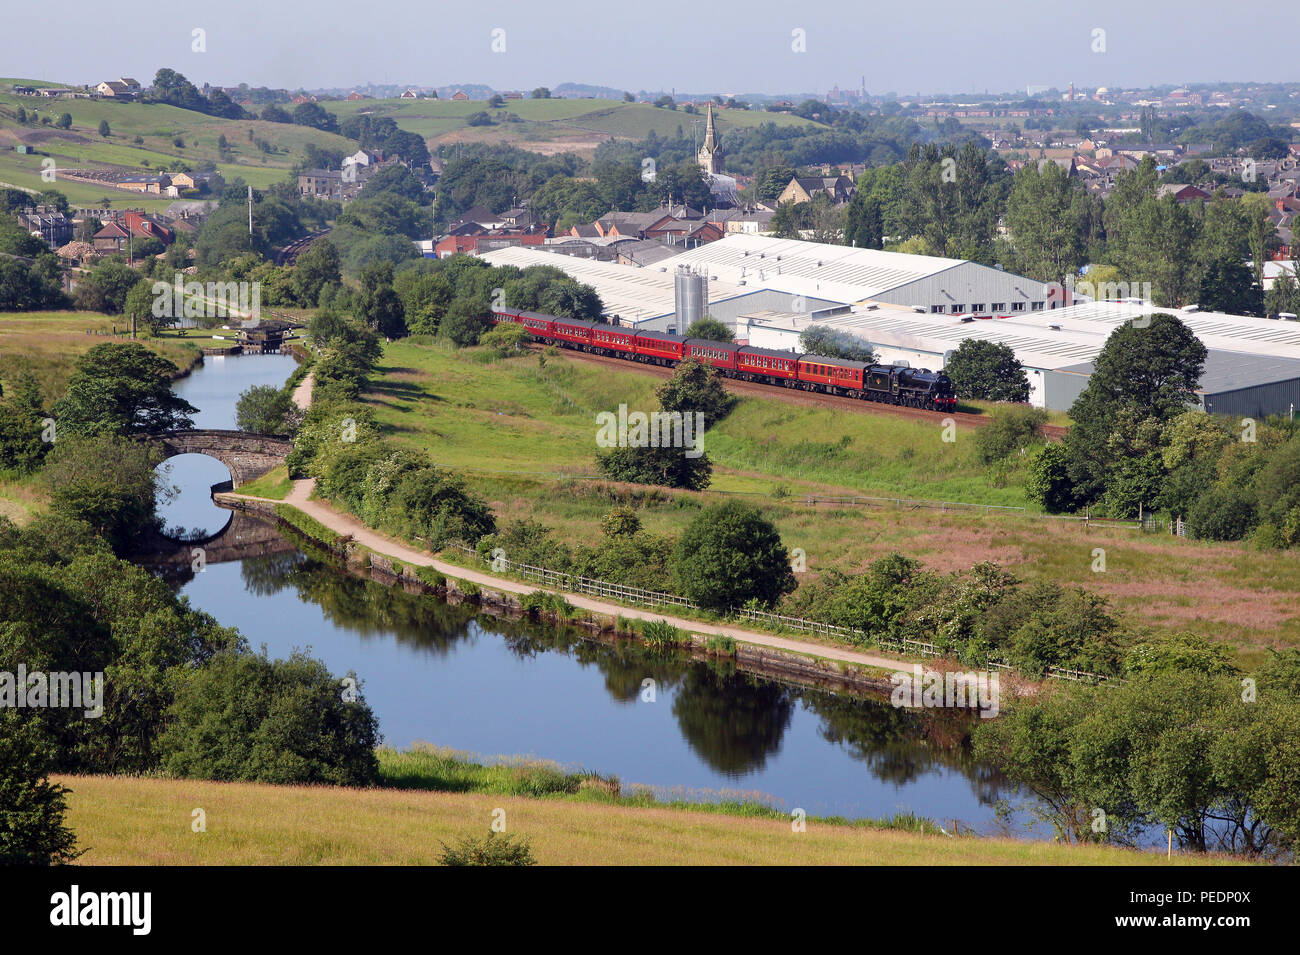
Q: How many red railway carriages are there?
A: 8